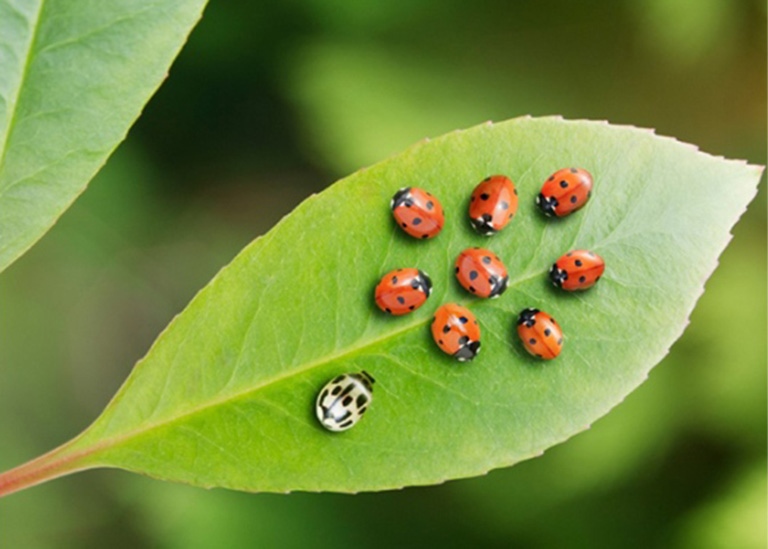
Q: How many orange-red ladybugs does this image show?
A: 8